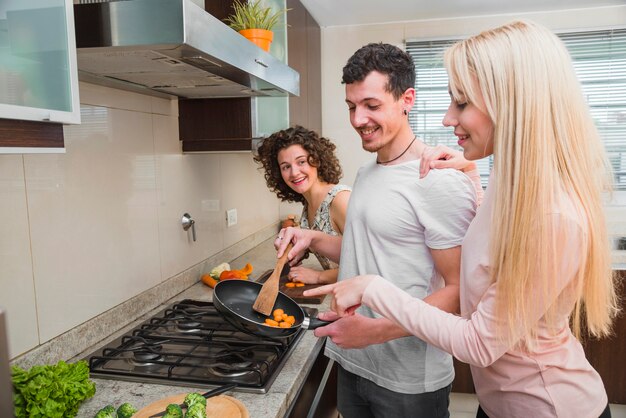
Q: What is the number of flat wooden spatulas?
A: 1